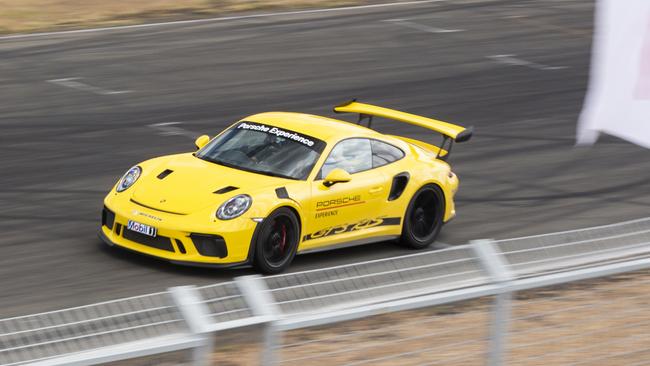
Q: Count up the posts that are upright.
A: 3